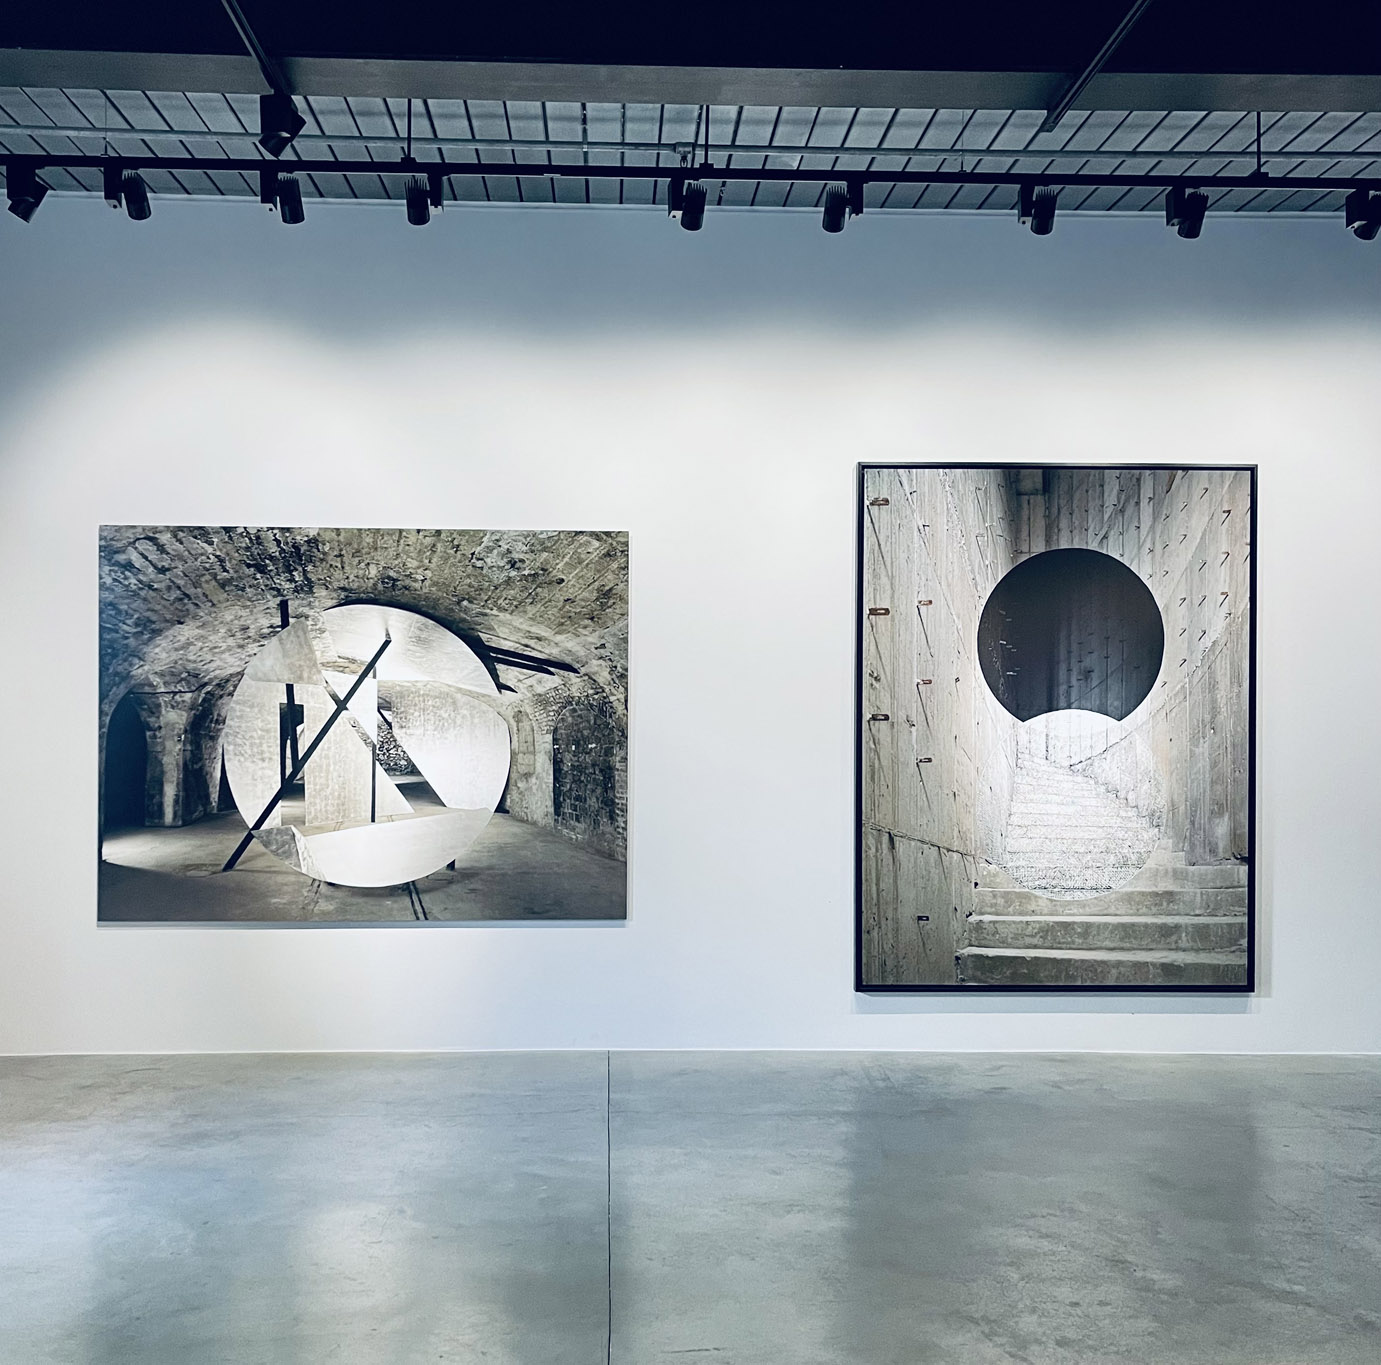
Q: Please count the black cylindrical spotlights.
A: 10